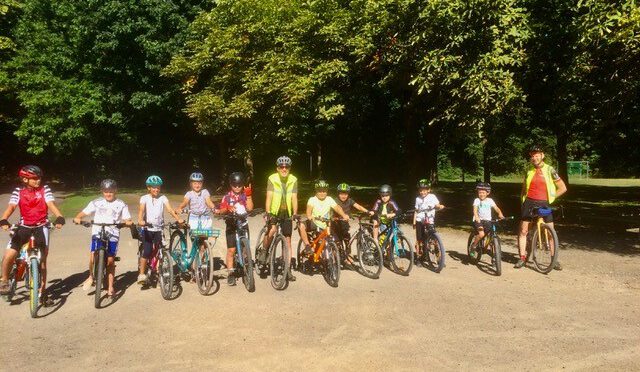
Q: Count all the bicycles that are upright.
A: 12